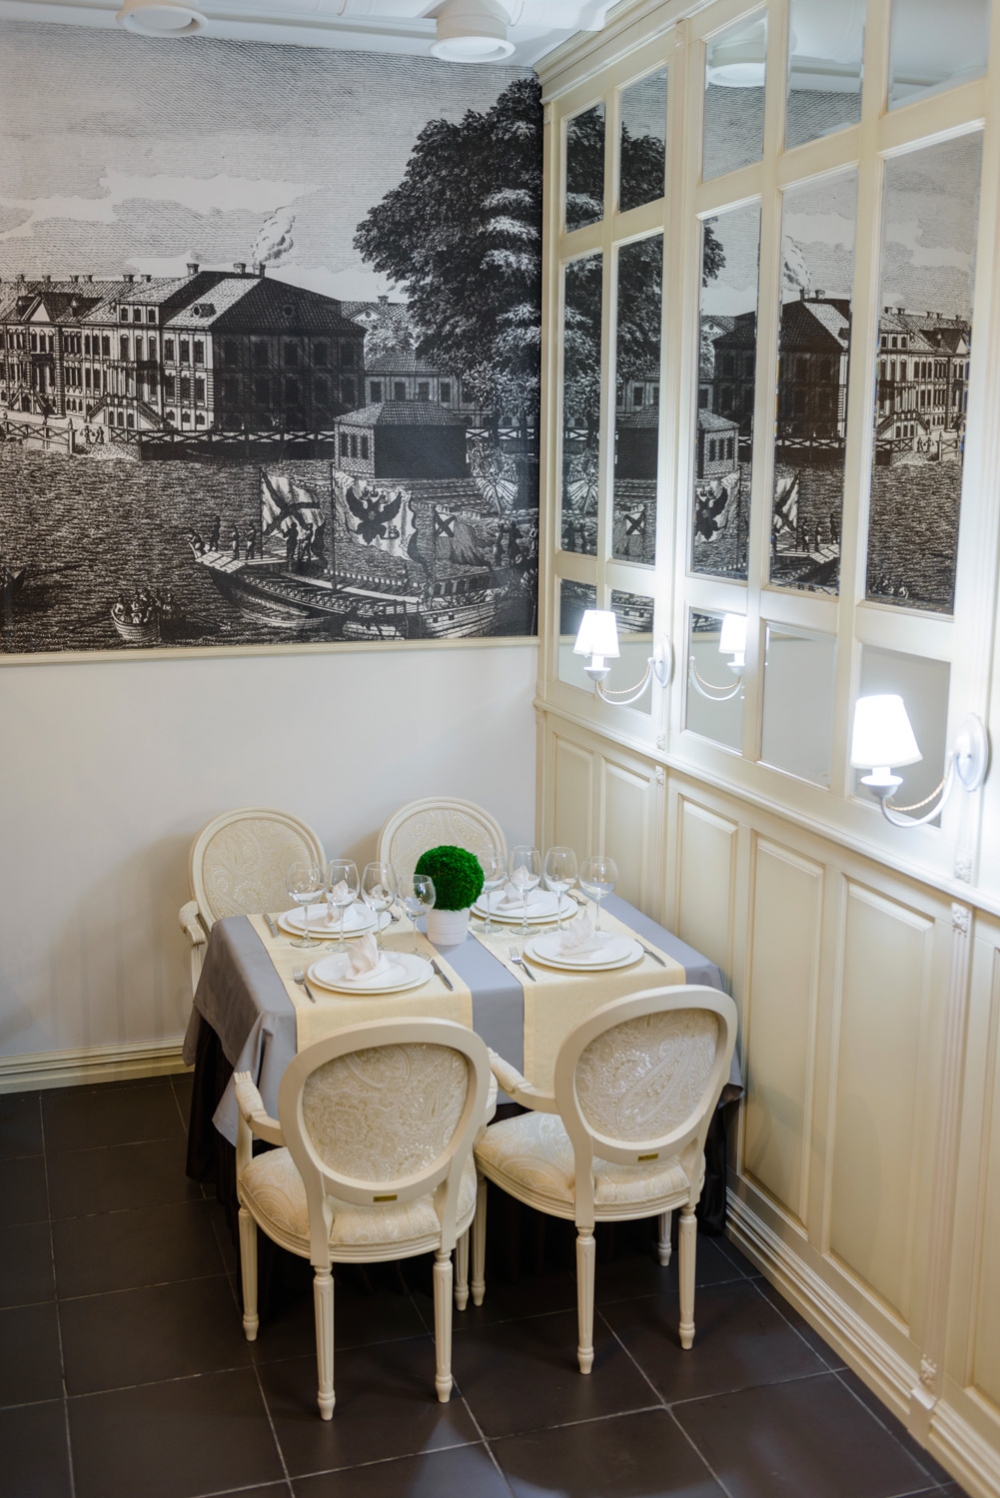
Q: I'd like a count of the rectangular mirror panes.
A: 15